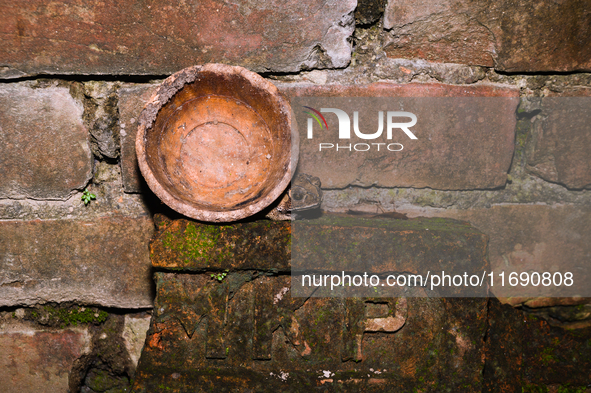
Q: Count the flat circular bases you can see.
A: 1